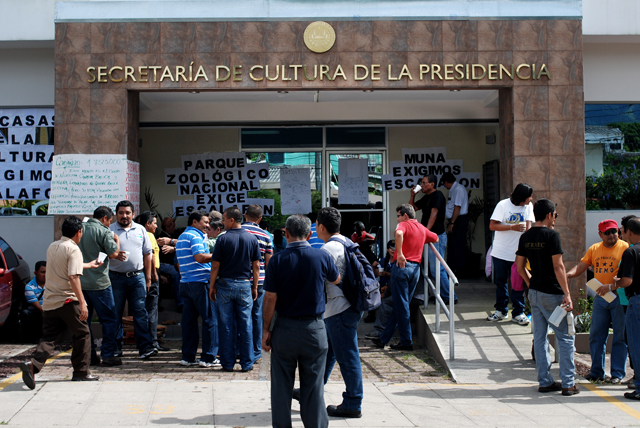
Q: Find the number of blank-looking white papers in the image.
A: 2